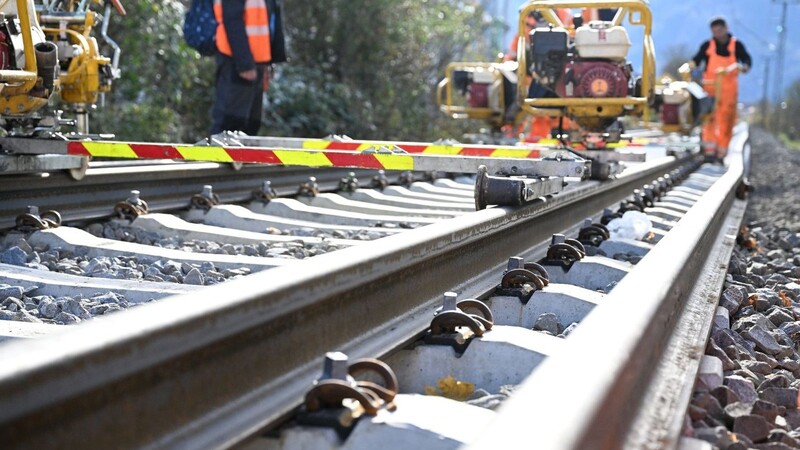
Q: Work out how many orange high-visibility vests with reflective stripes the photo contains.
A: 1